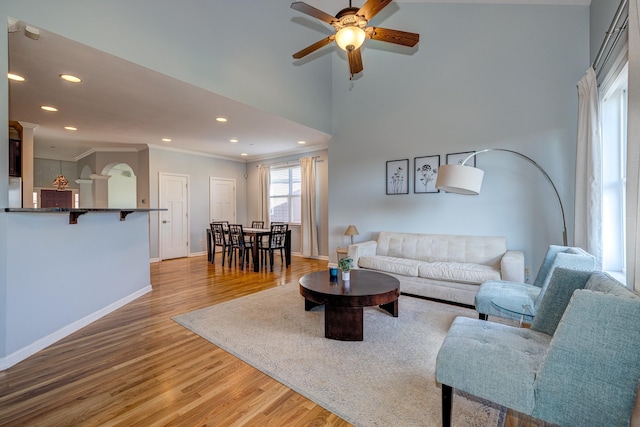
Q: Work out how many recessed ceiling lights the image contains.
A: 9